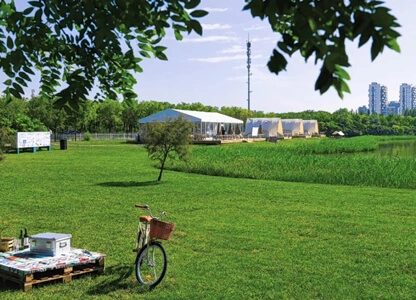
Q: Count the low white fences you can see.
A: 1